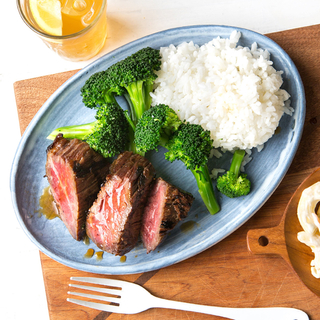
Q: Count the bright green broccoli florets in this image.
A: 5